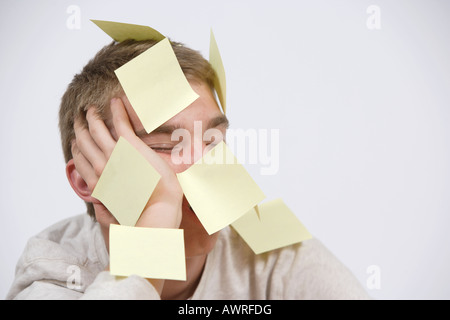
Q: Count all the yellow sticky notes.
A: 7